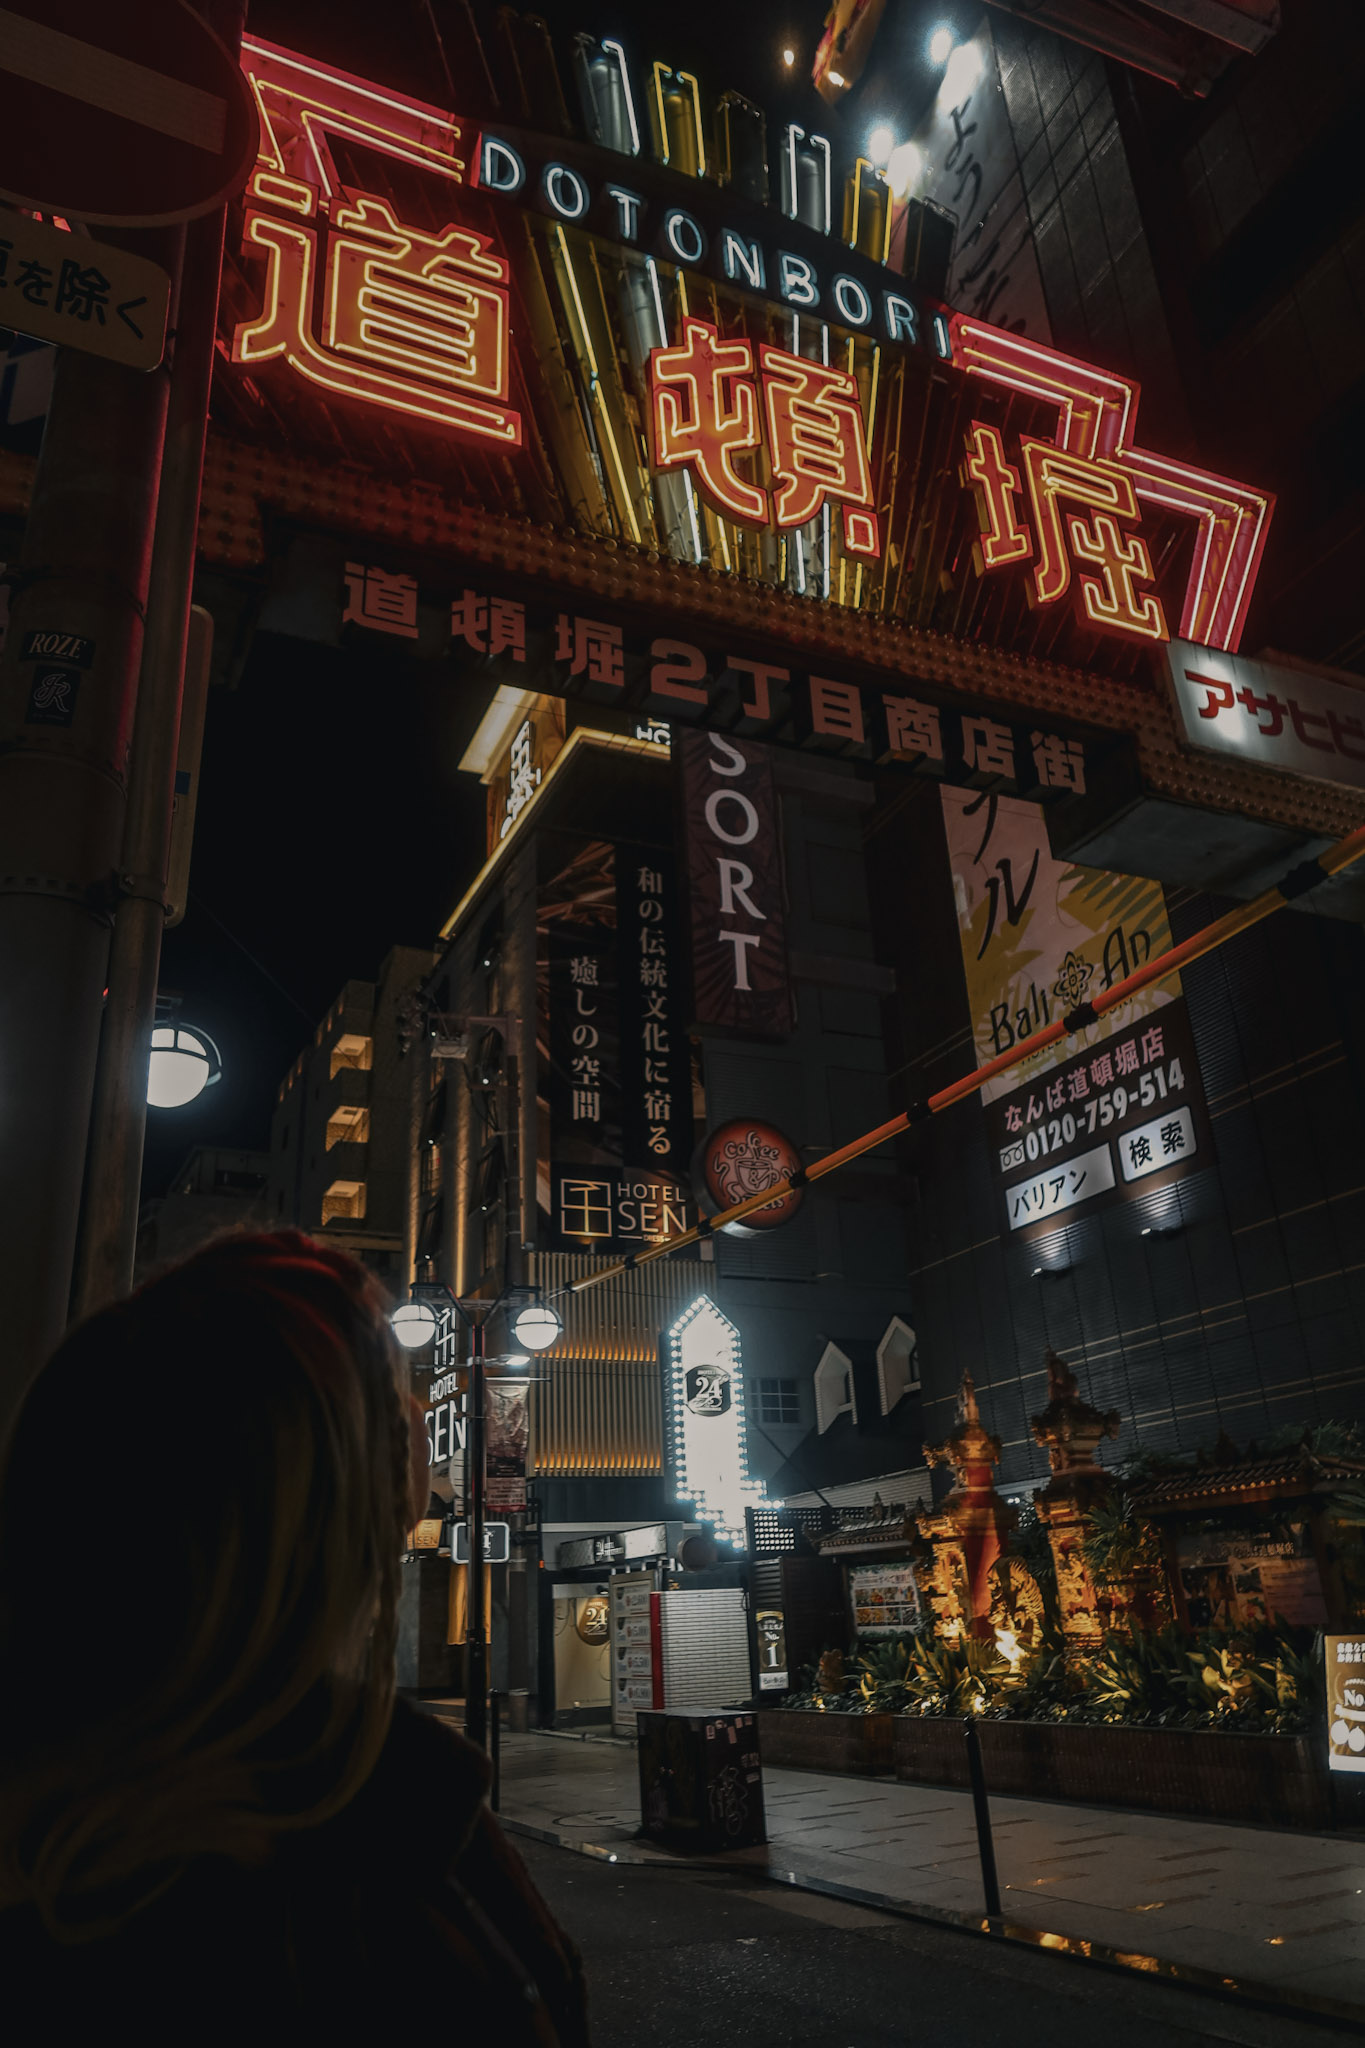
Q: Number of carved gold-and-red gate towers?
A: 2